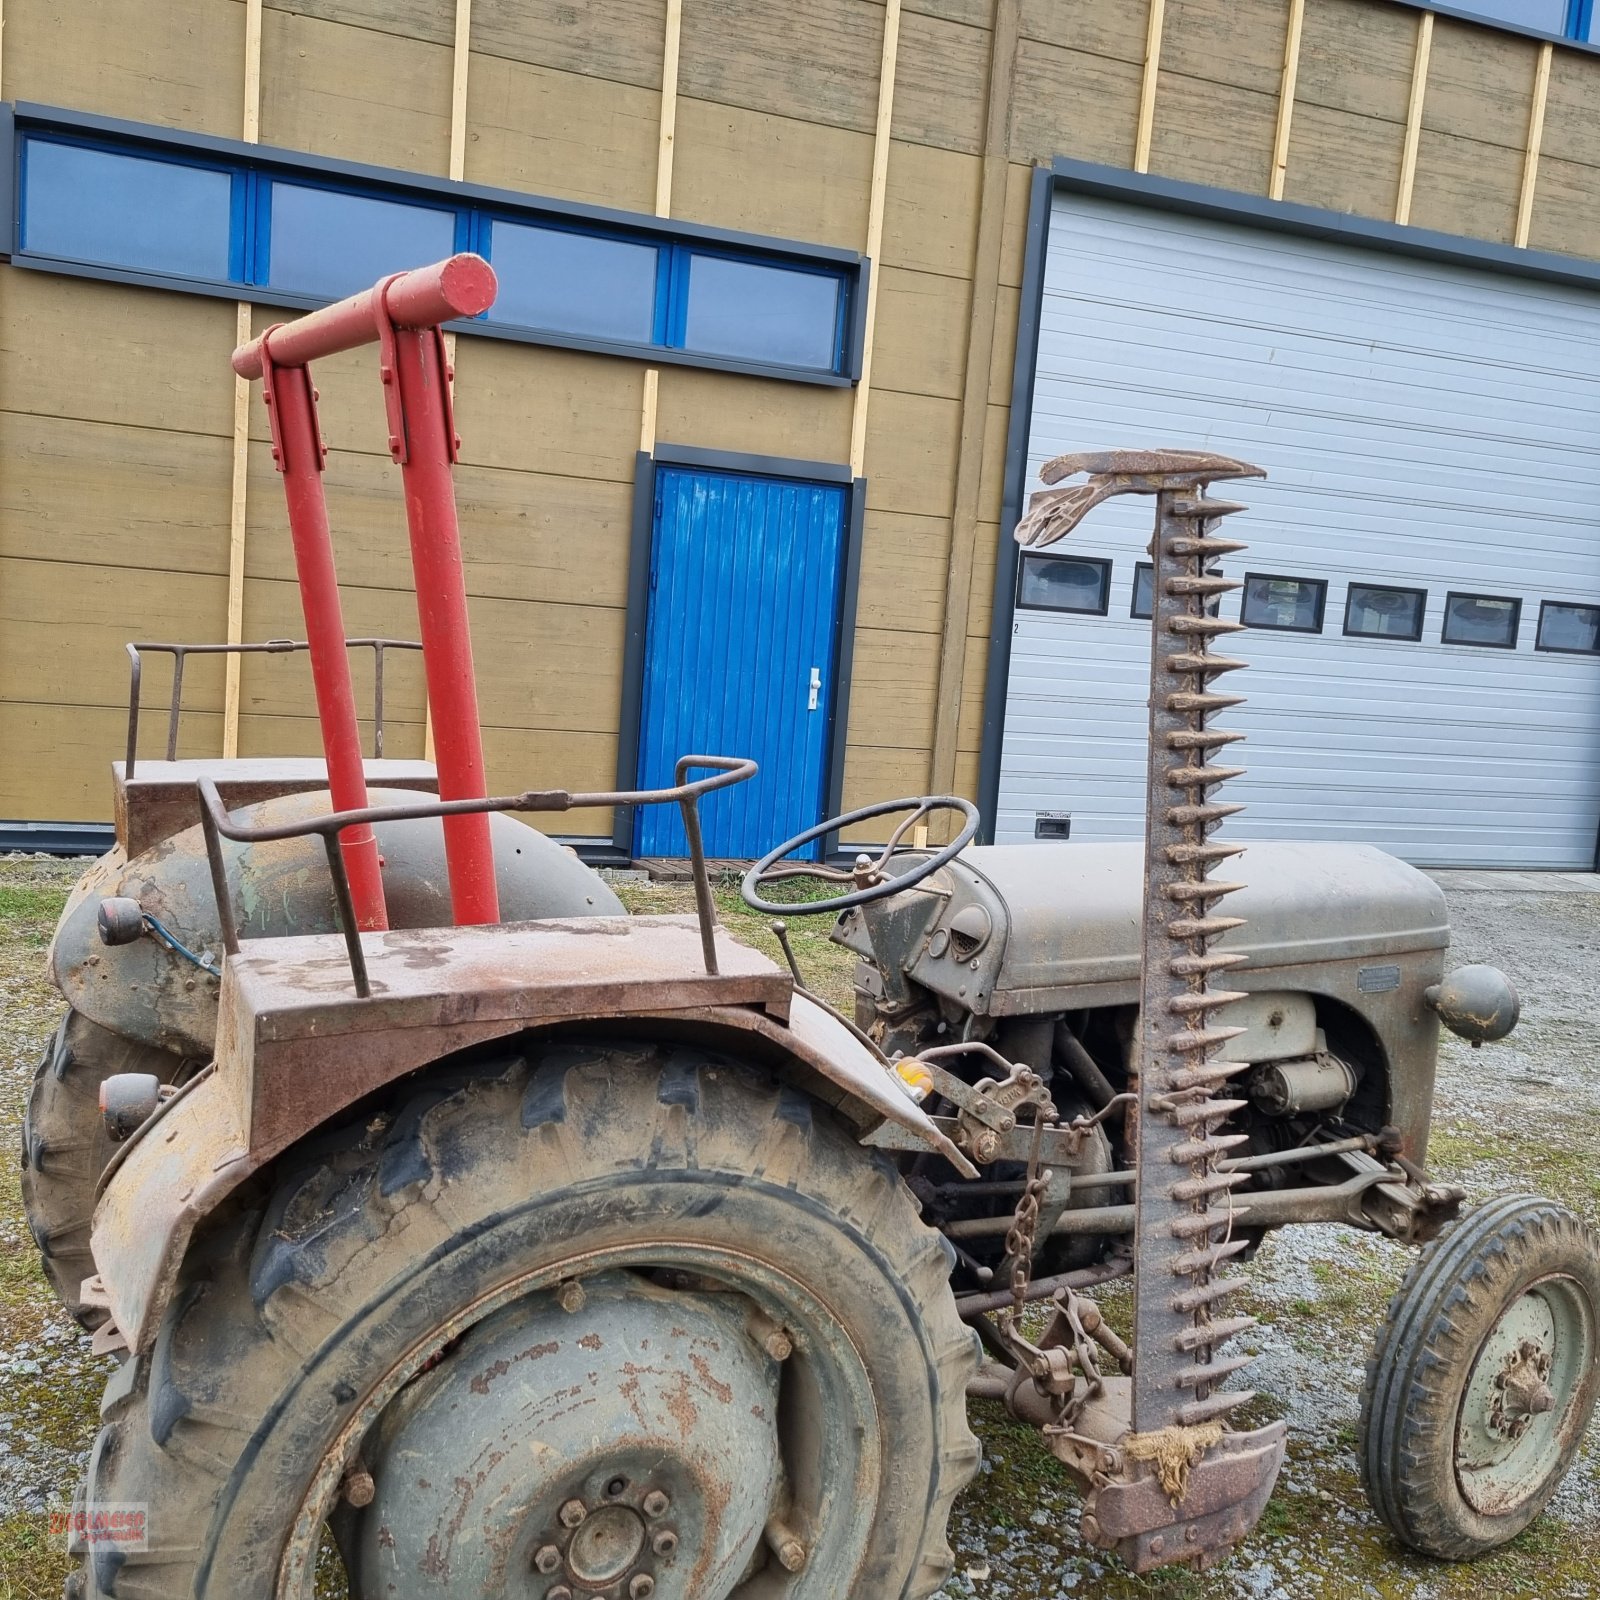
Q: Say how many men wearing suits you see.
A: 0